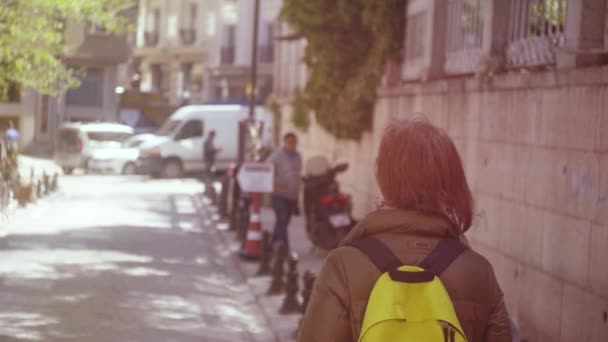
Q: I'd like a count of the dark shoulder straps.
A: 2